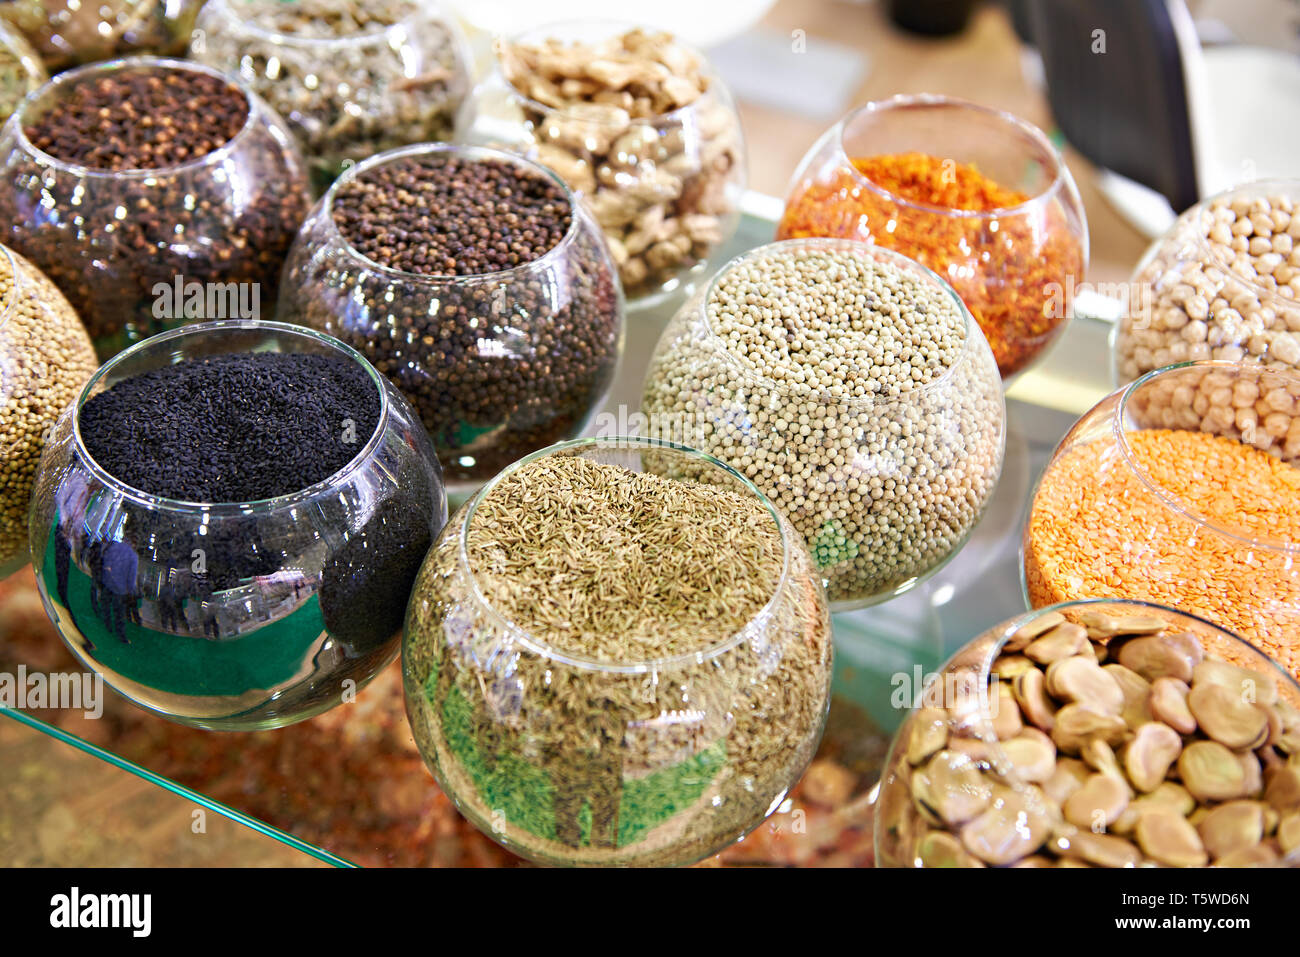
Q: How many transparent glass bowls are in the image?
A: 14